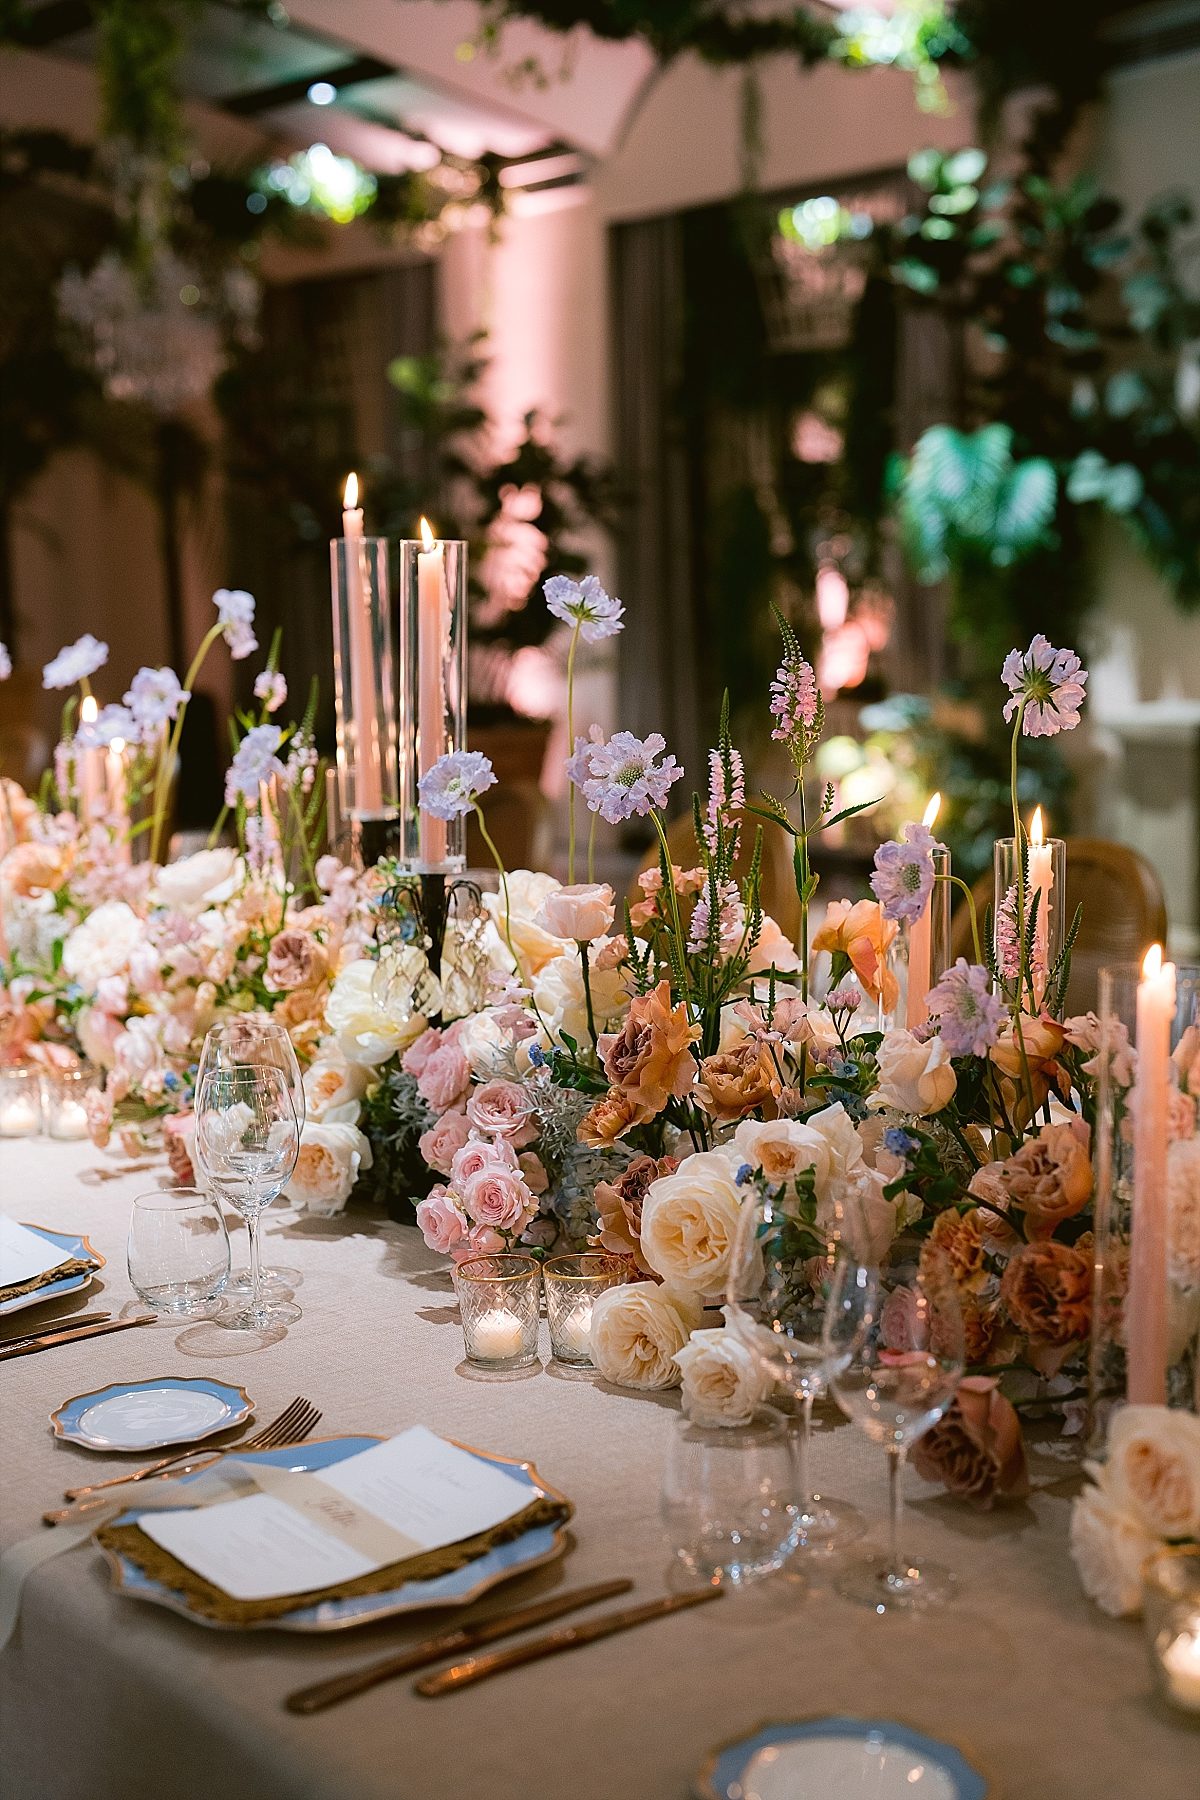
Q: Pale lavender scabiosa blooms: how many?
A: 13